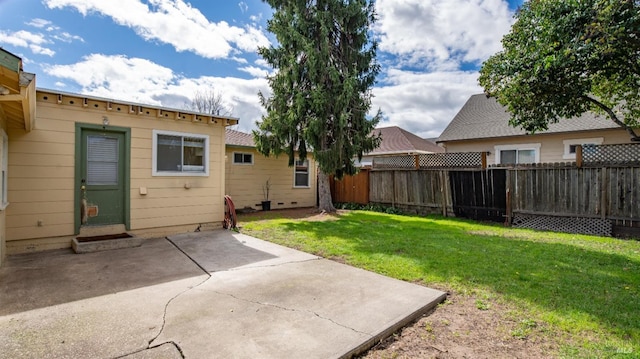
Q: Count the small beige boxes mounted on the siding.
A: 2